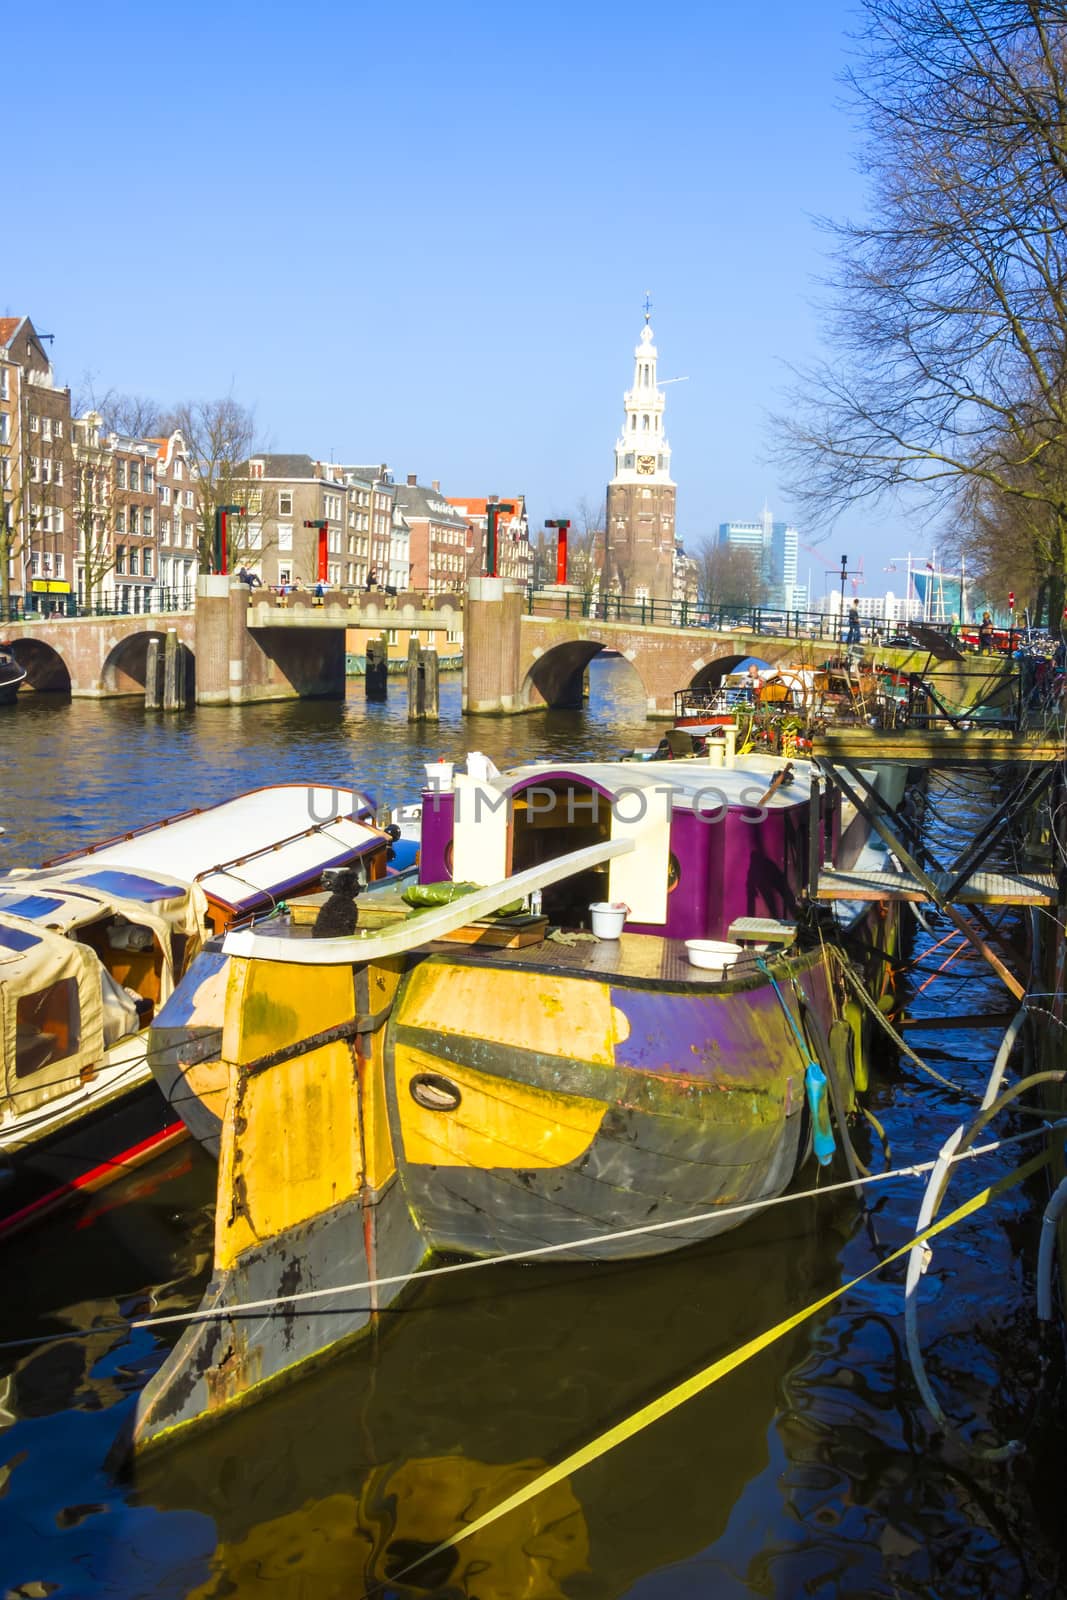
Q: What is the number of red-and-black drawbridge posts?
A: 4